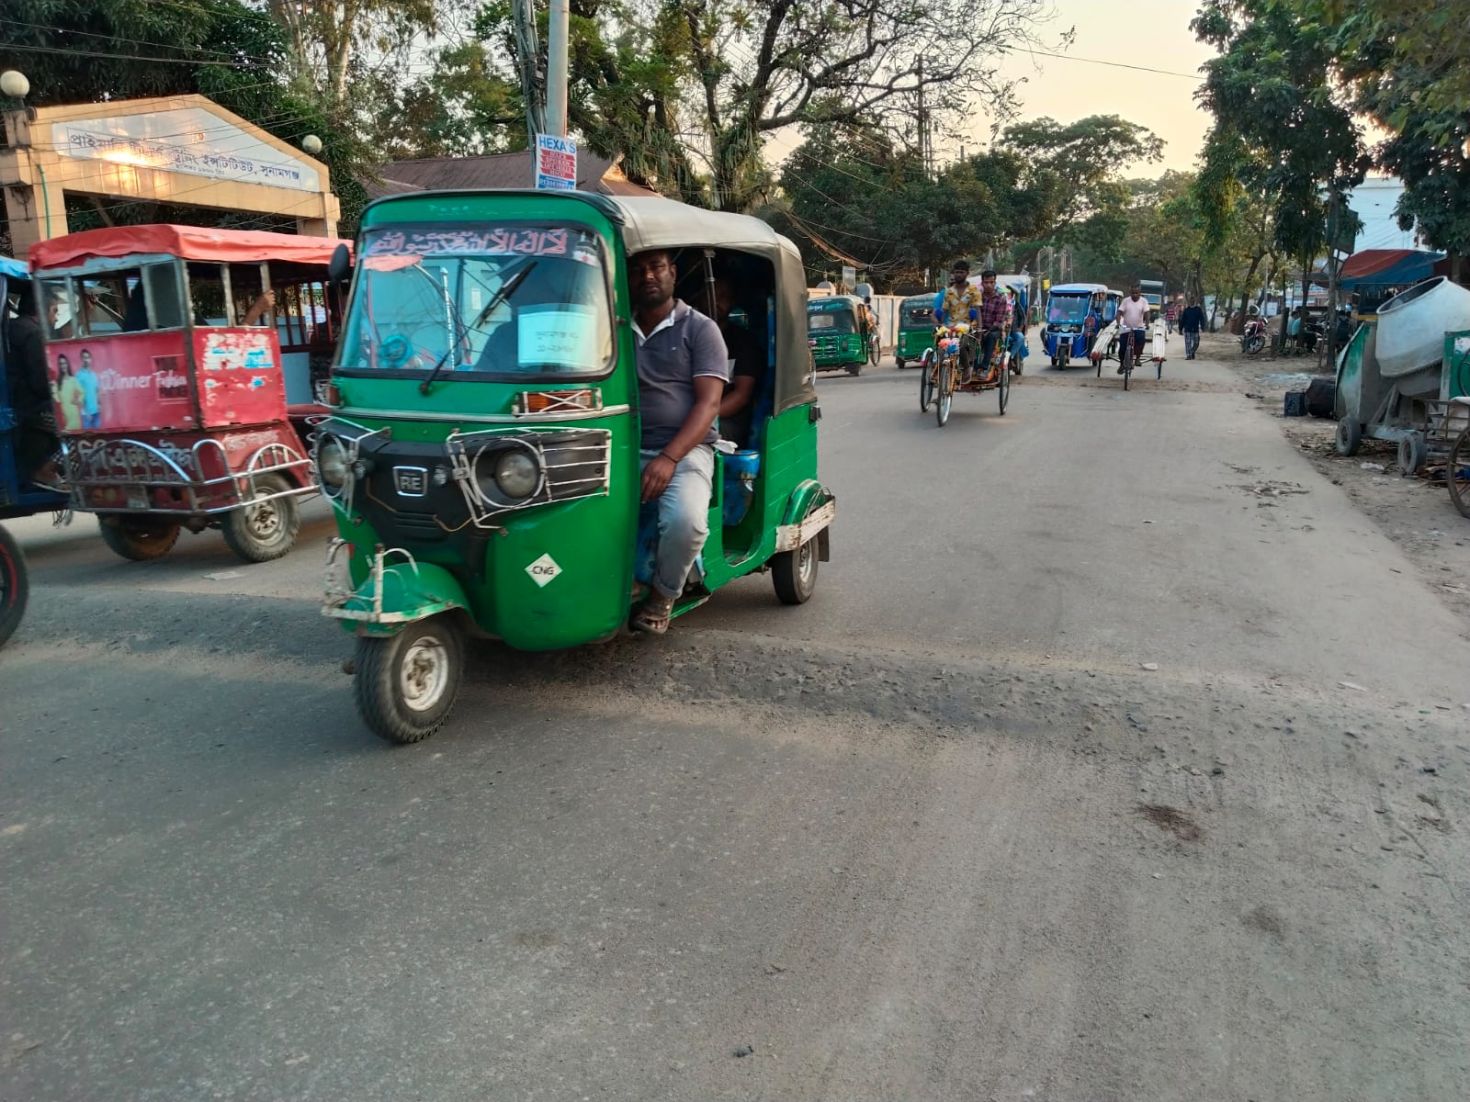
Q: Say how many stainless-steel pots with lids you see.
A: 0